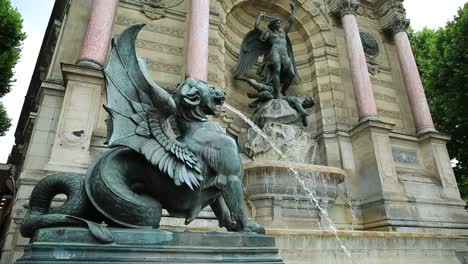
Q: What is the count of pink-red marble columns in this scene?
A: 4